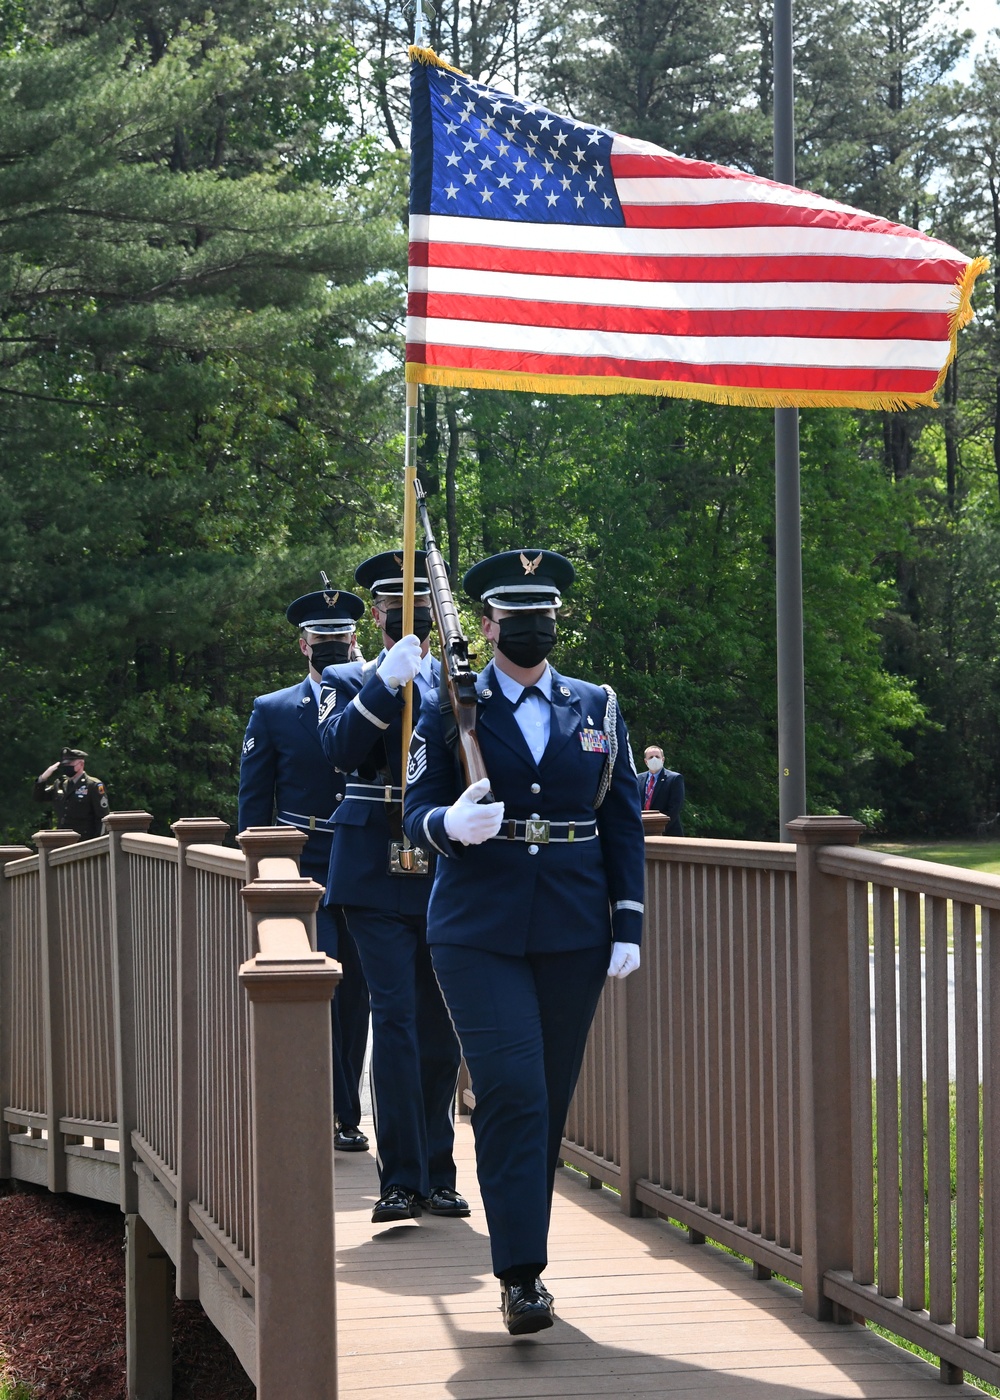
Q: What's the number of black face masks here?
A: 4